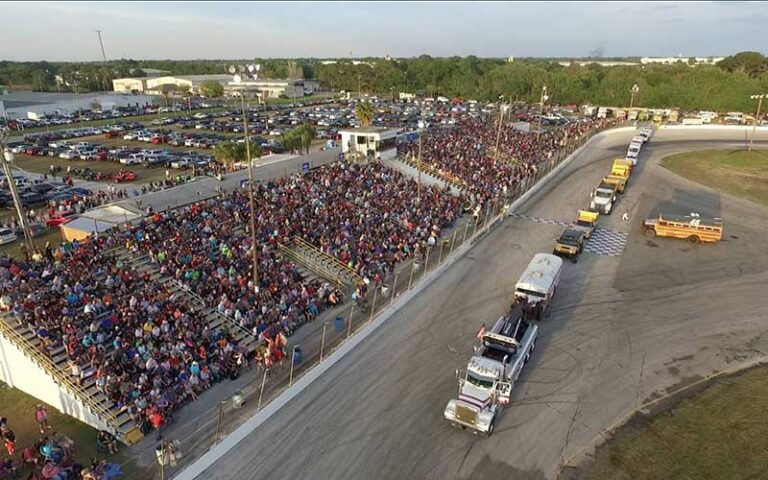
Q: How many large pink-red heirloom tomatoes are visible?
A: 0